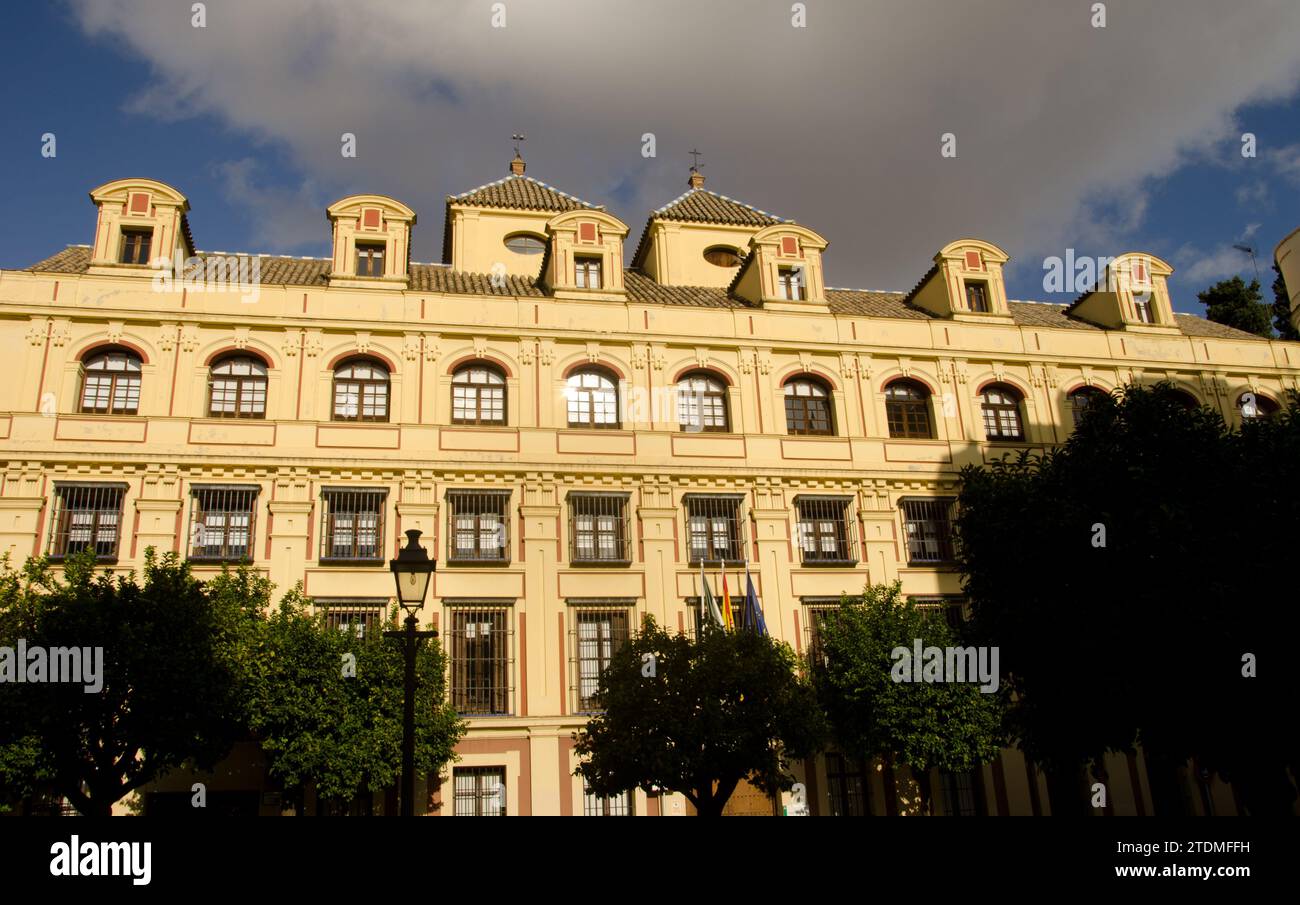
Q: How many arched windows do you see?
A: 12